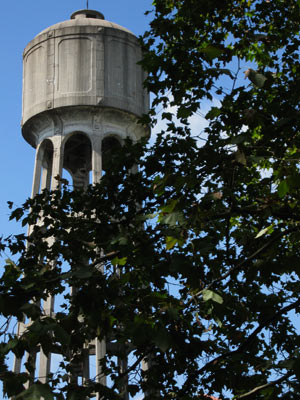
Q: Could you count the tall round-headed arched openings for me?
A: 3